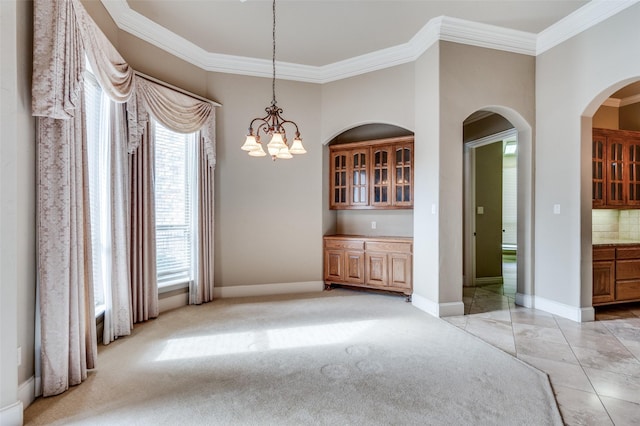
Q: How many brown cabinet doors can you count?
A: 12